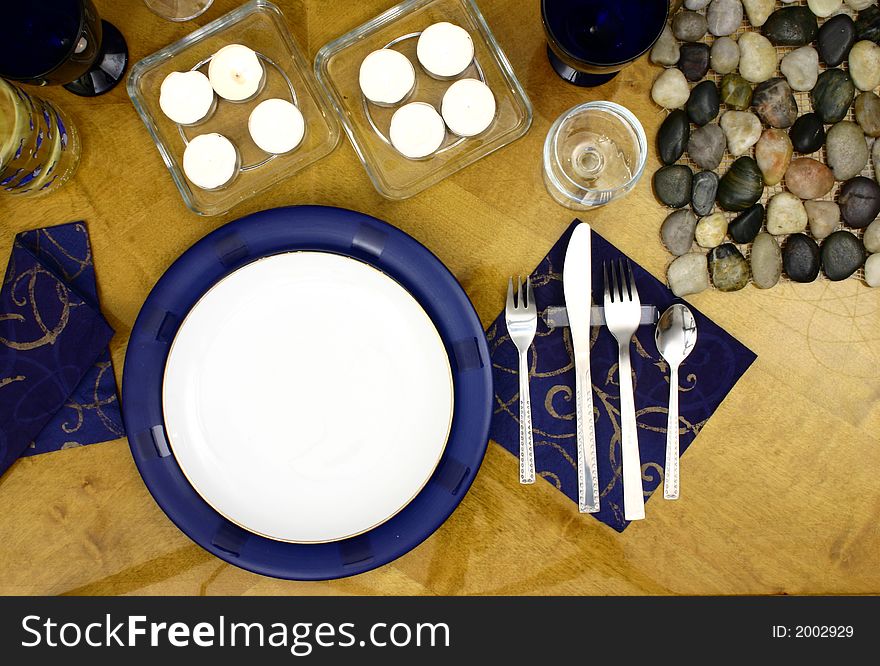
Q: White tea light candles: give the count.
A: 8